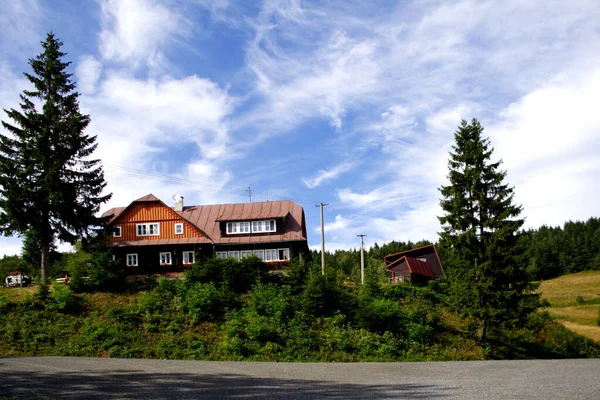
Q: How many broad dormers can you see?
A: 1